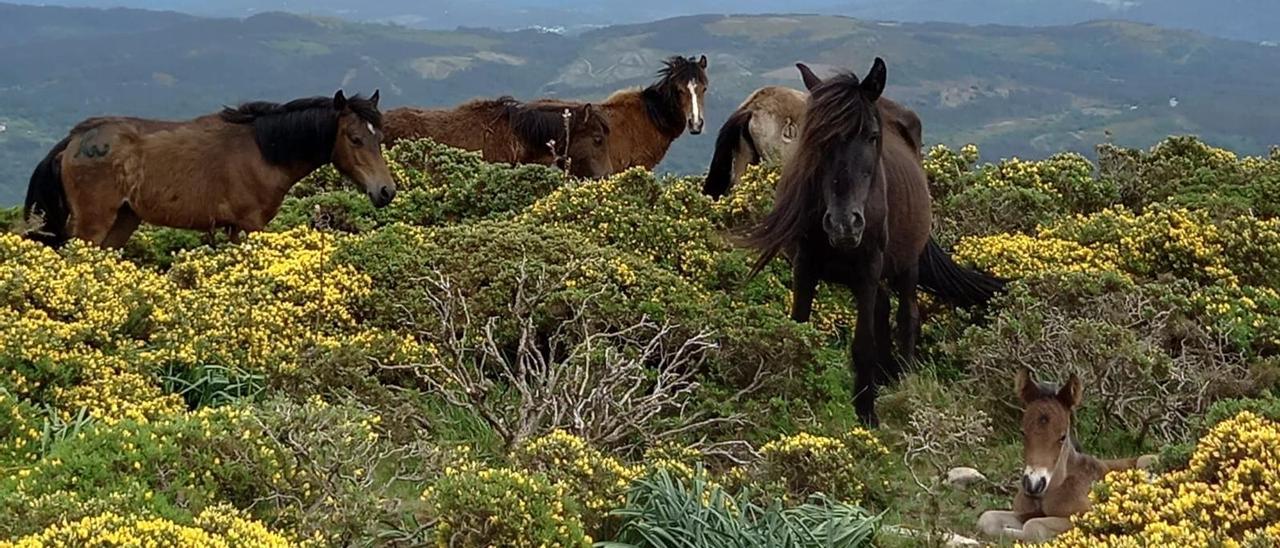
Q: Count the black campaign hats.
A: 0